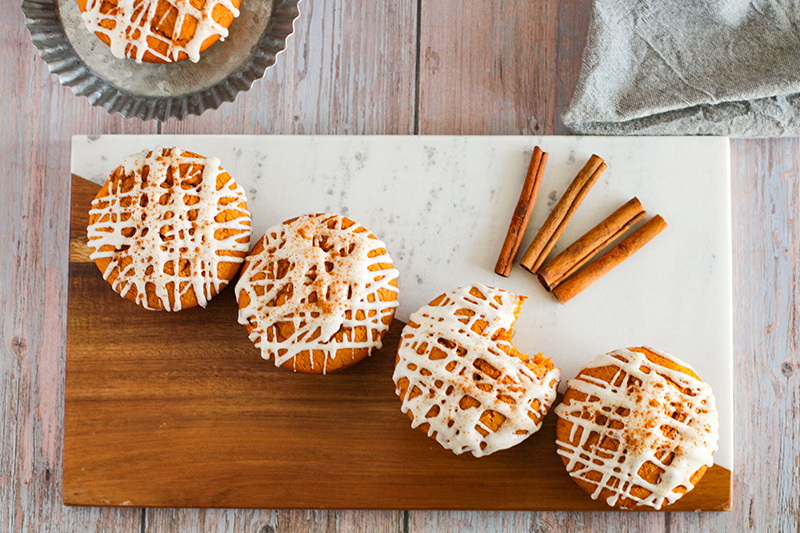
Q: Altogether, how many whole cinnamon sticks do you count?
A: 4